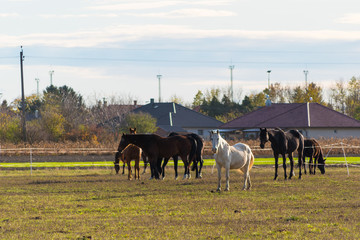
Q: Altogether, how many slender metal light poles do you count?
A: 6